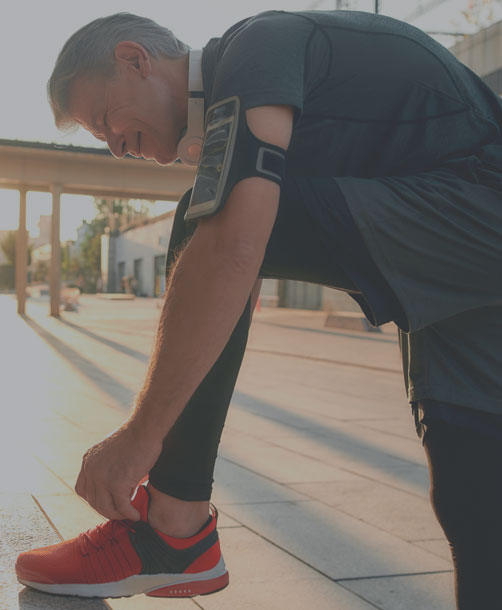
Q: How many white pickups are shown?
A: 0